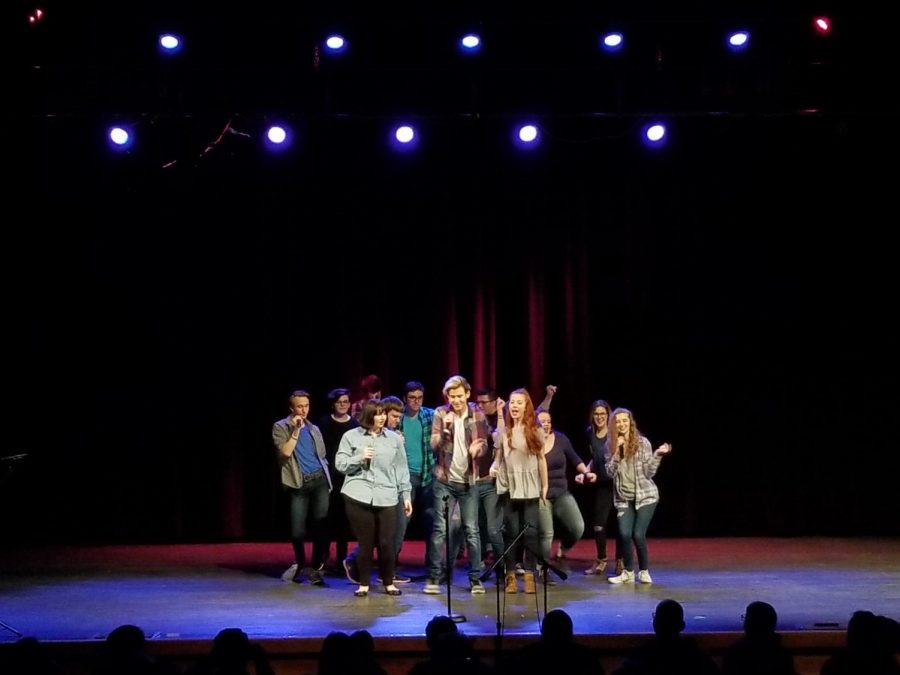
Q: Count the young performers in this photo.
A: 12